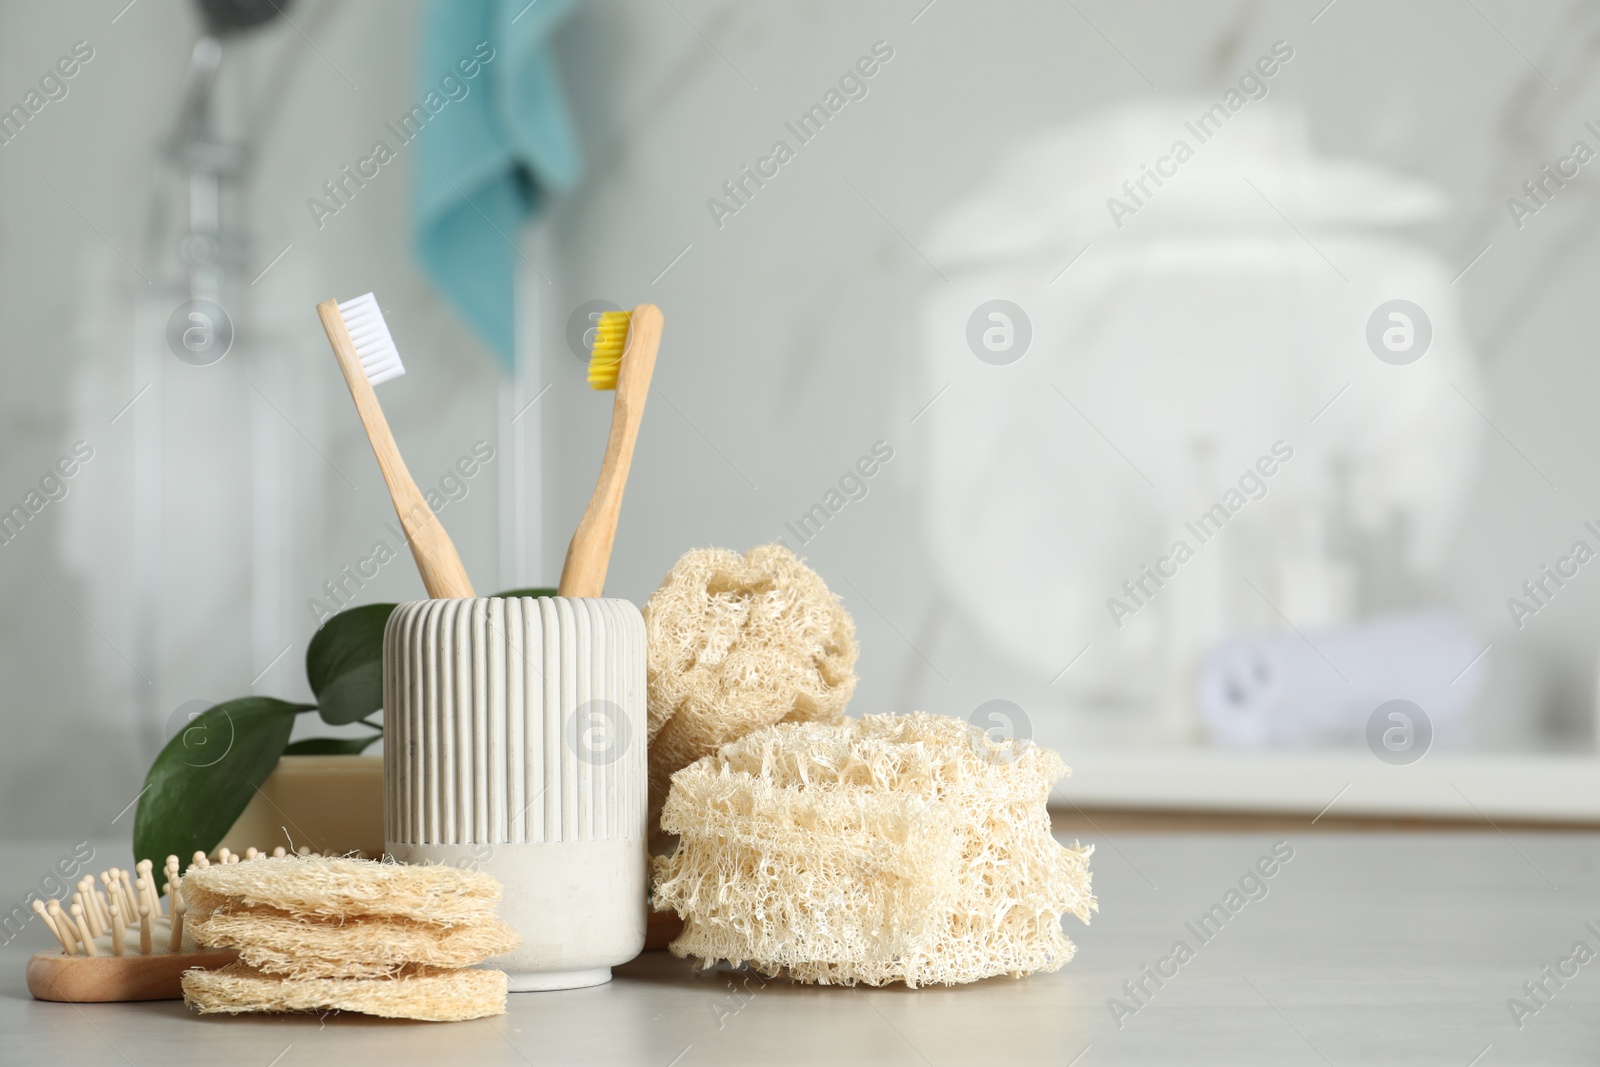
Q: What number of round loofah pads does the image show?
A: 3